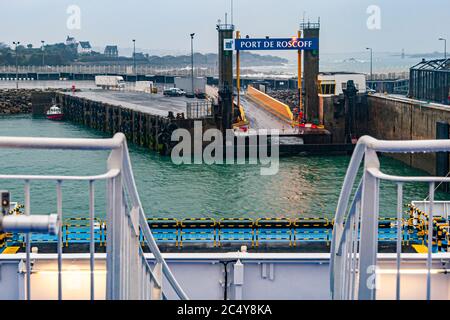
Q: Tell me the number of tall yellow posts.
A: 2